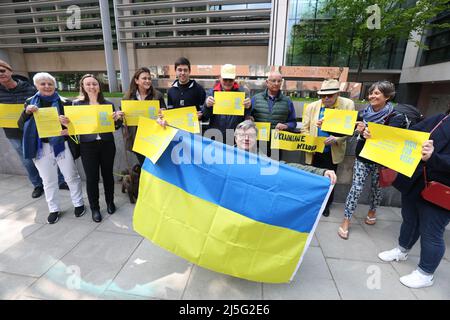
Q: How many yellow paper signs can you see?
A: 11